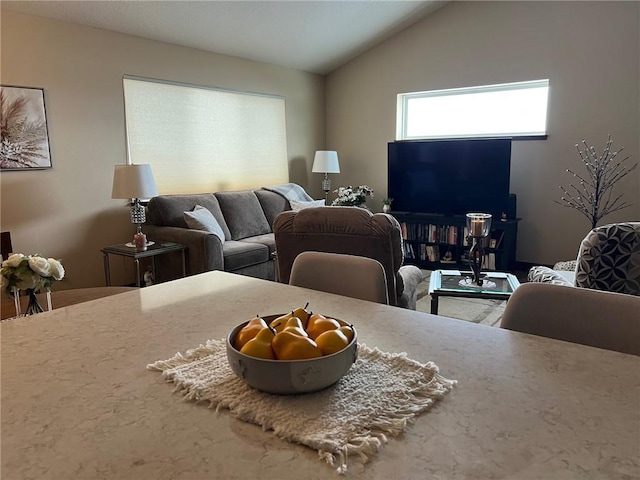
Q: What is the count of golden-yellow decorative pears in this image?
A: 7